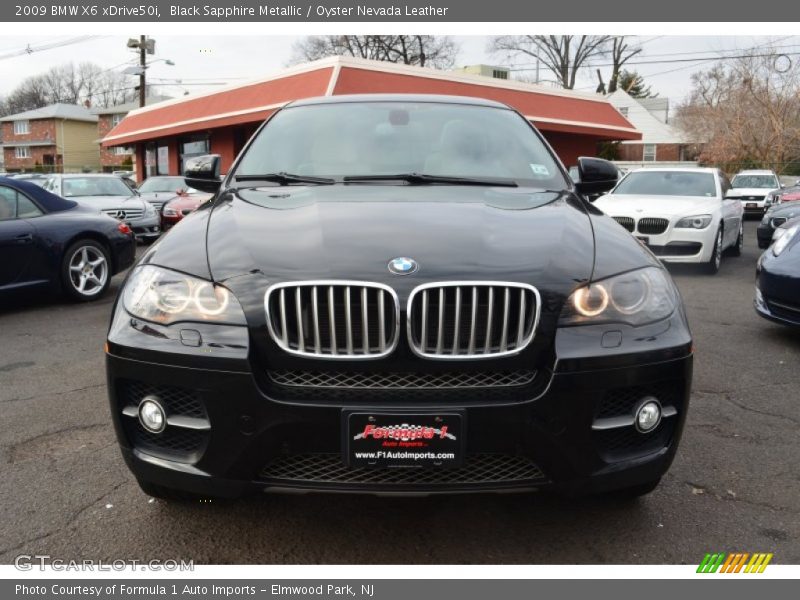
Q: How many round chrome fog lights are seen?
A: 2